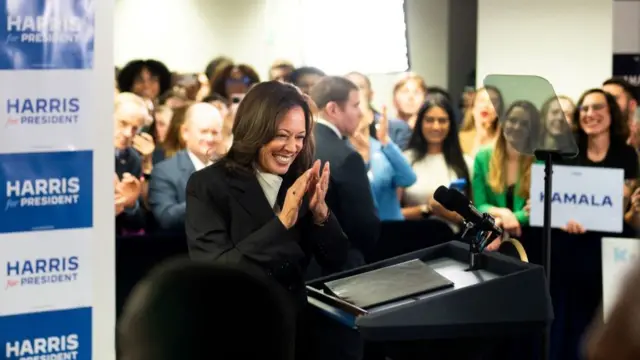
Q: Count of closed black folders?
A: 1